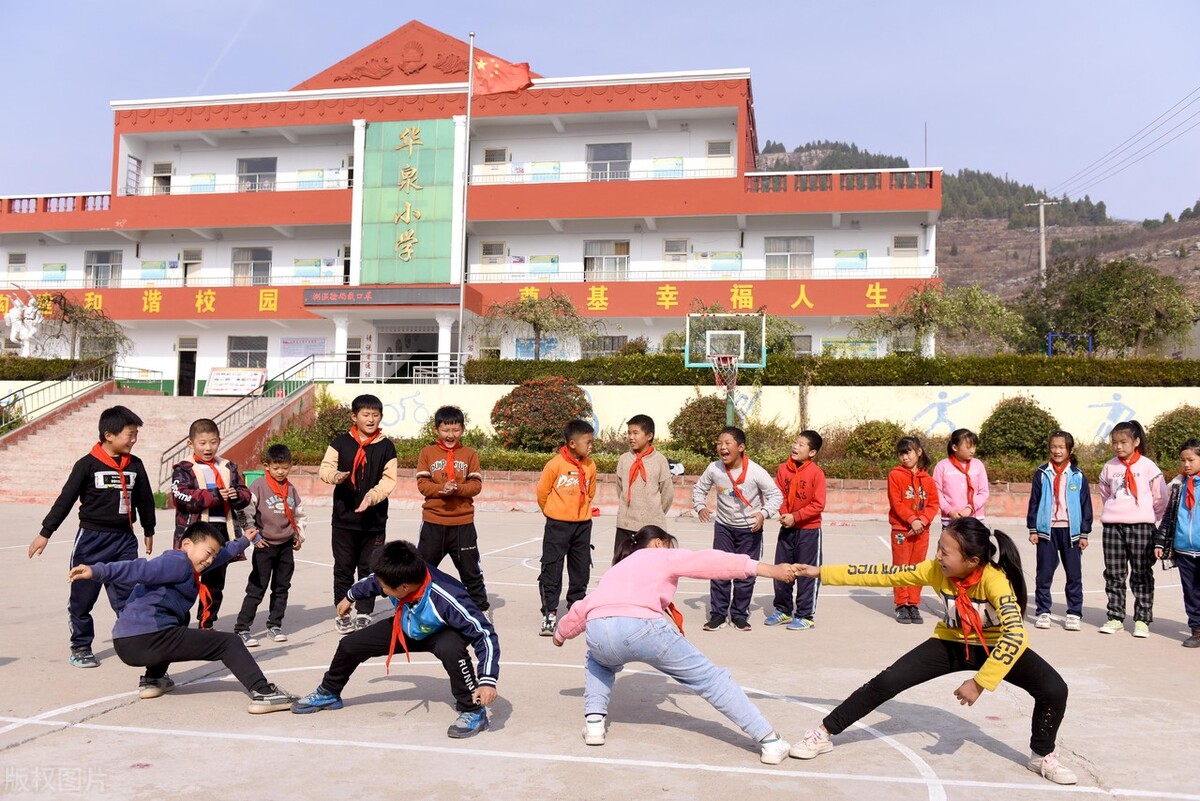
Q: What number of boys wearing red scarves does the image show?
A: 11